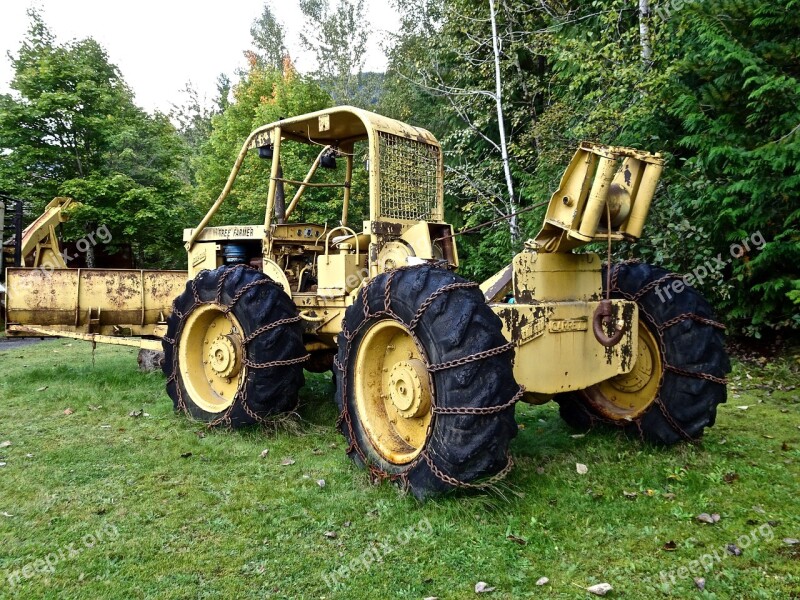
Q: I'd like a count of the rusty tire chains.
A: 3